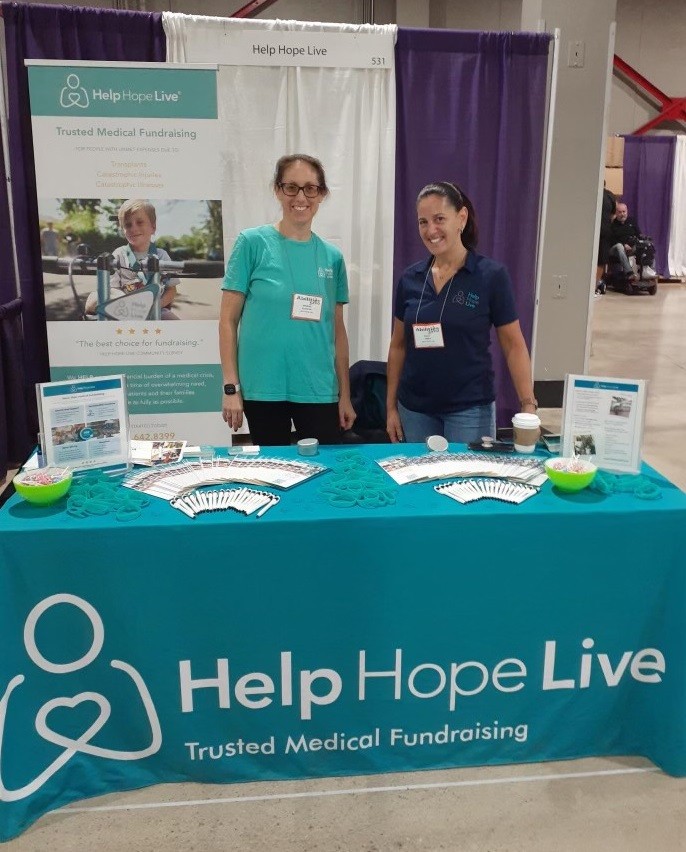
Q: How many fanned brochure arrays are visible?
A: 2